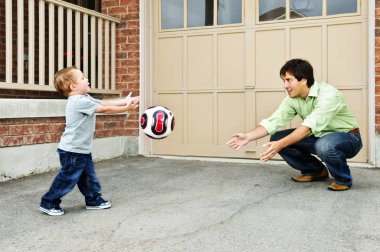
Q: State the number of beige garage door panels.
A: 12